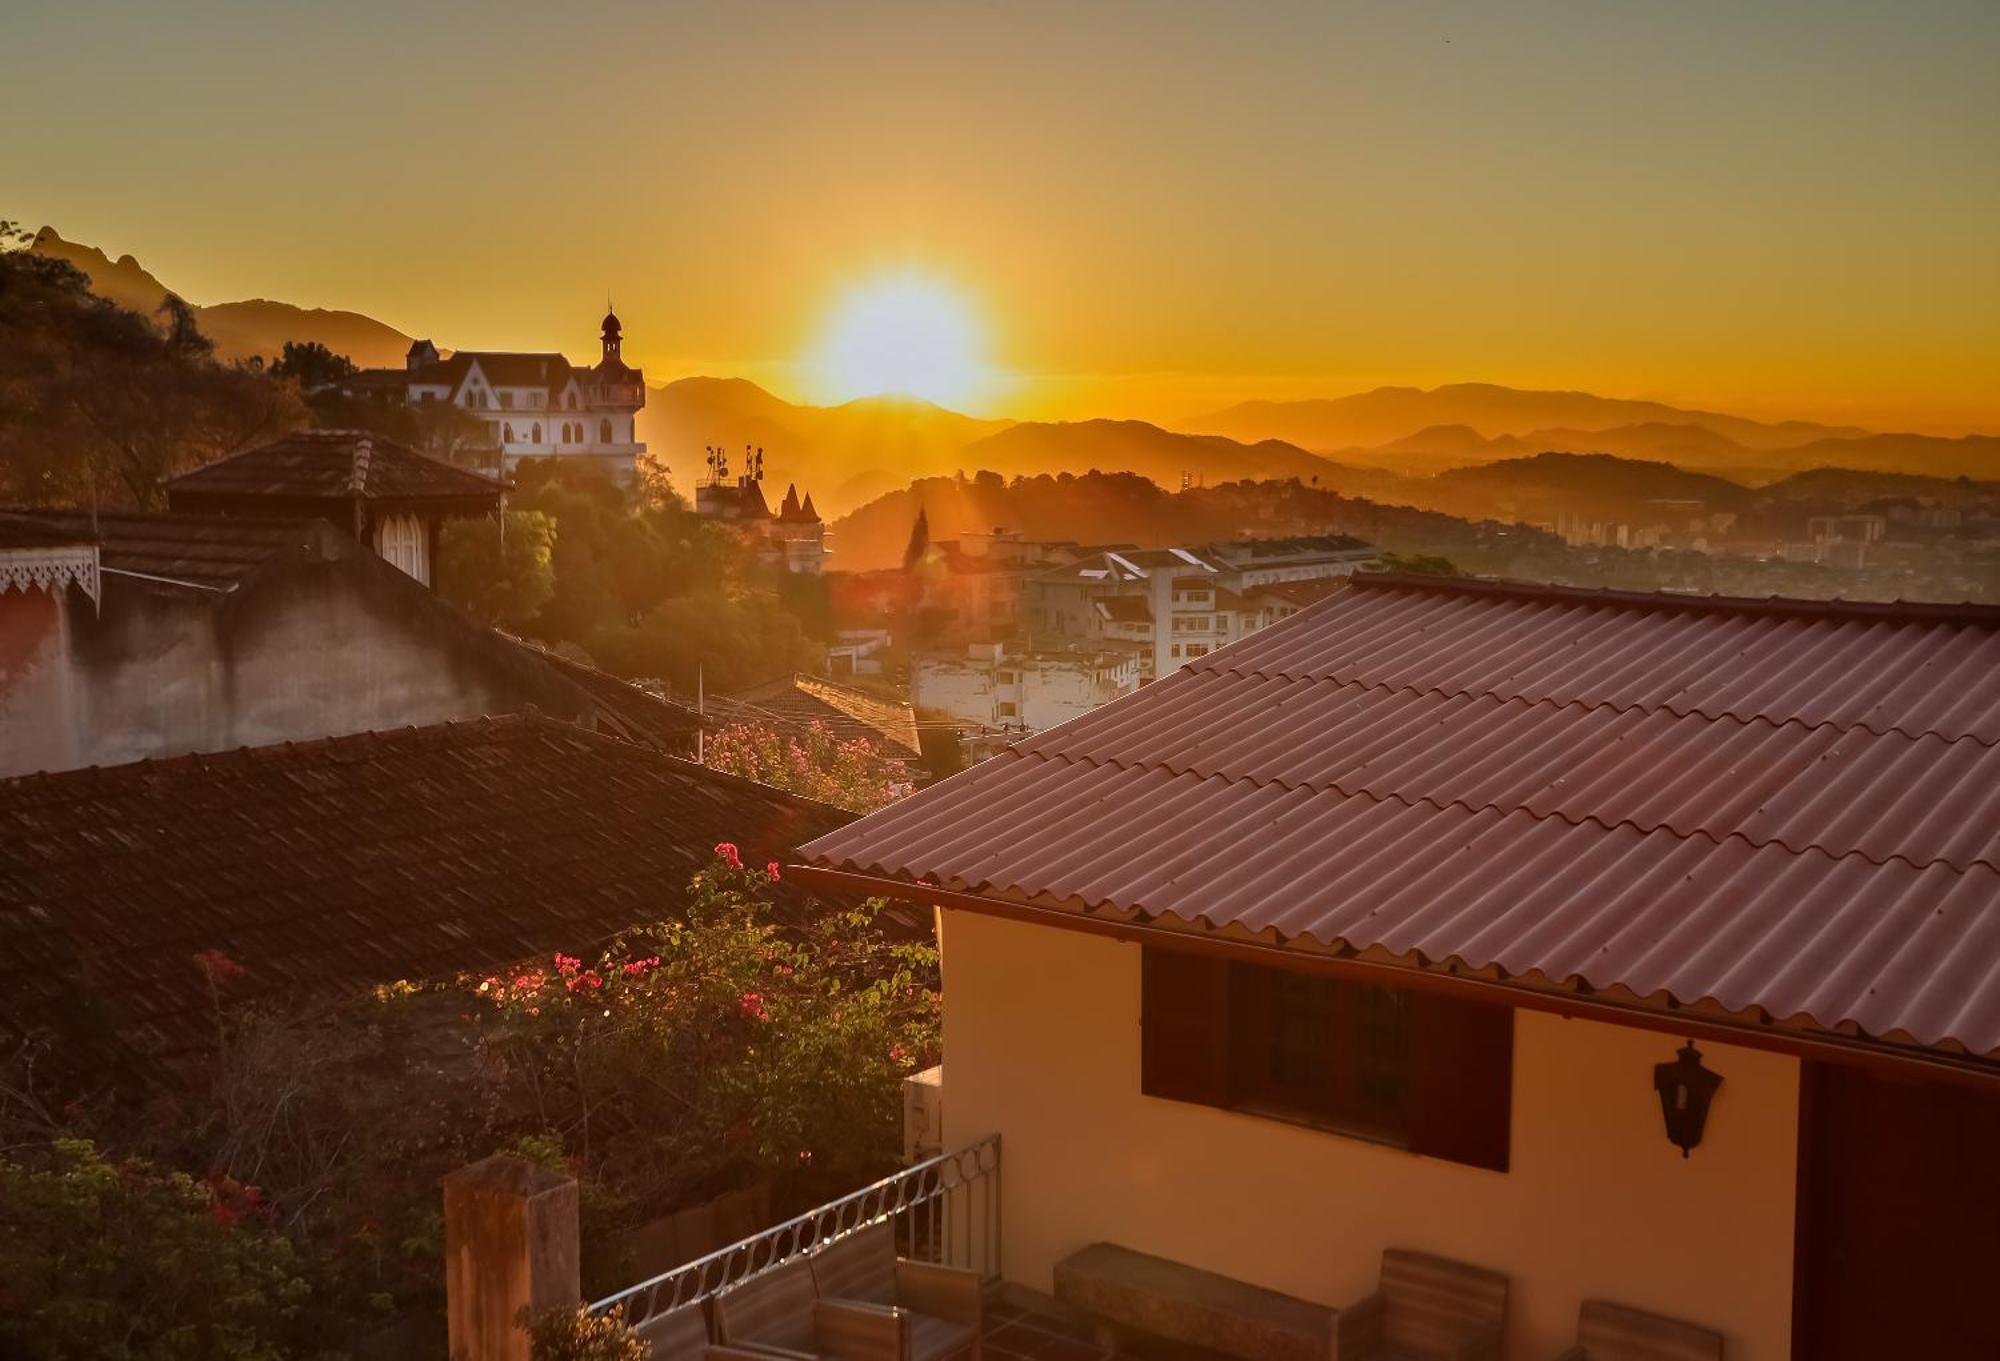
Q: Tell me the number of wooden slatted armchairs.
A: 5